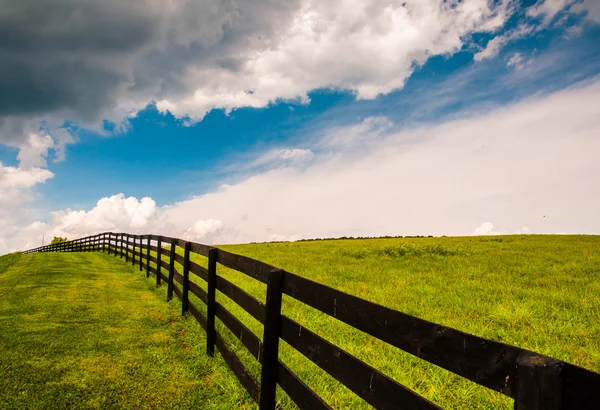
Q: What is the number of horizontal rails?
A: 4